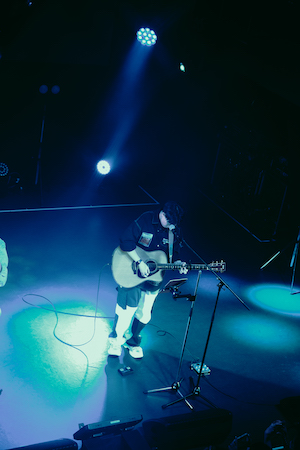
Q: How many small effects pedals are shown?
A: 2